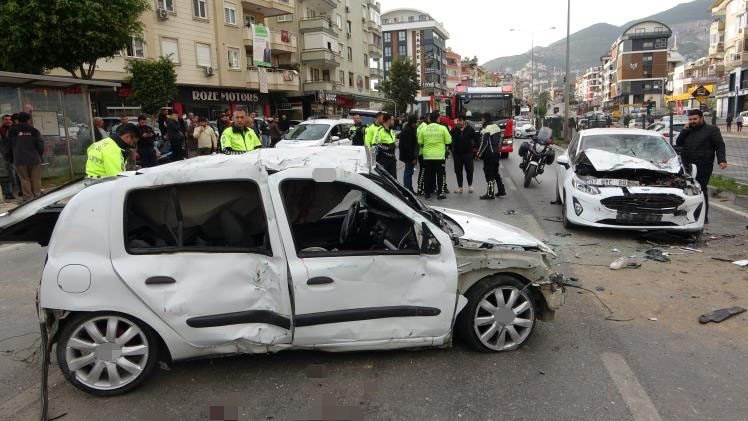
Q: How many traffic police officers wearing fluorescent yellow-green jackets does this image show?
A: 6